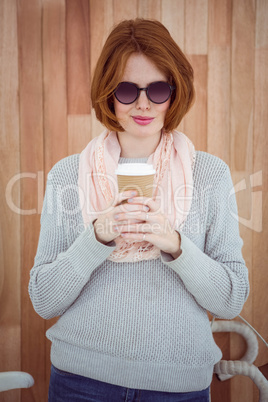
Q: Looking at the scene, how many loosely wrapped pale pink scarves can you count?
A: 1